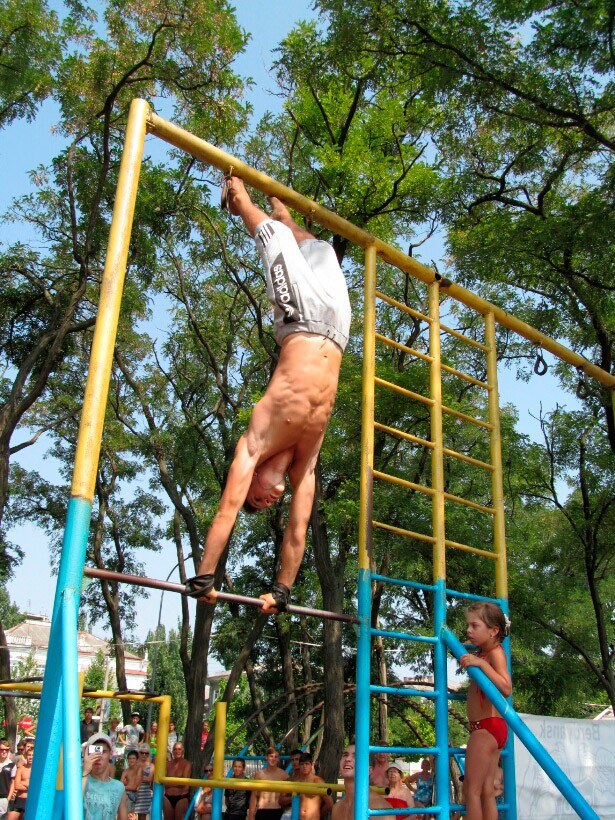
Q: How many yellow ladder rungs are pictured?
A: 12